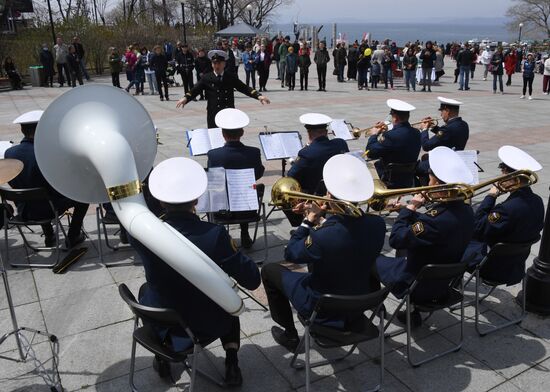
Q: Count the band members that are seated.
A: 9